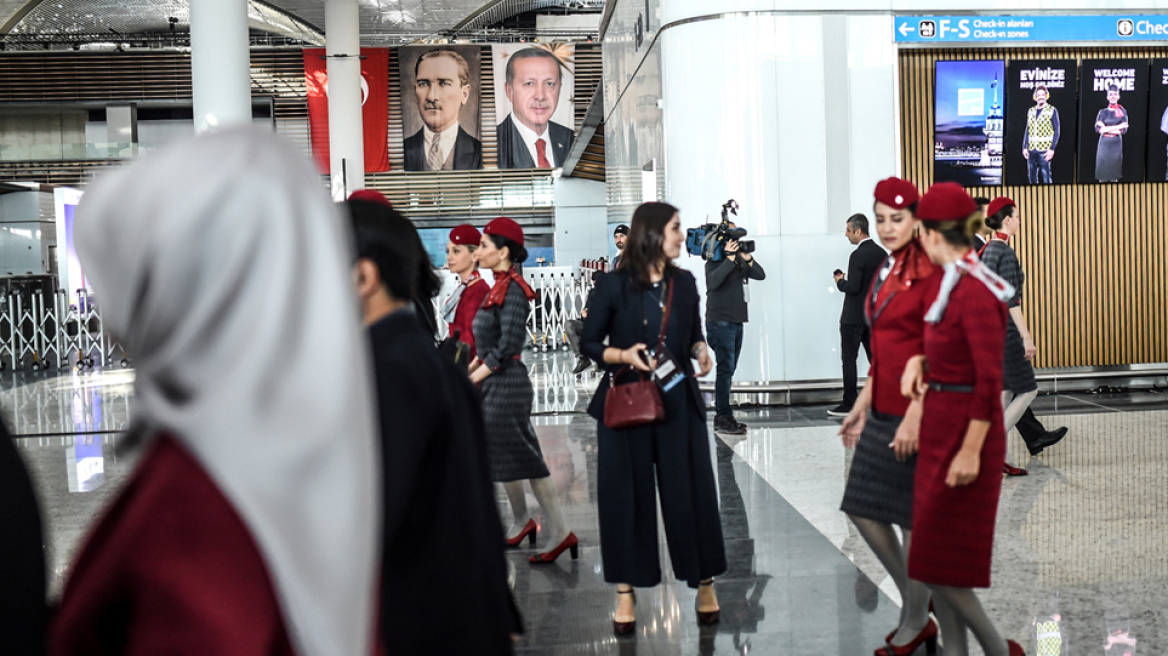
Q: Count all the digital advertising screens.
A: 4